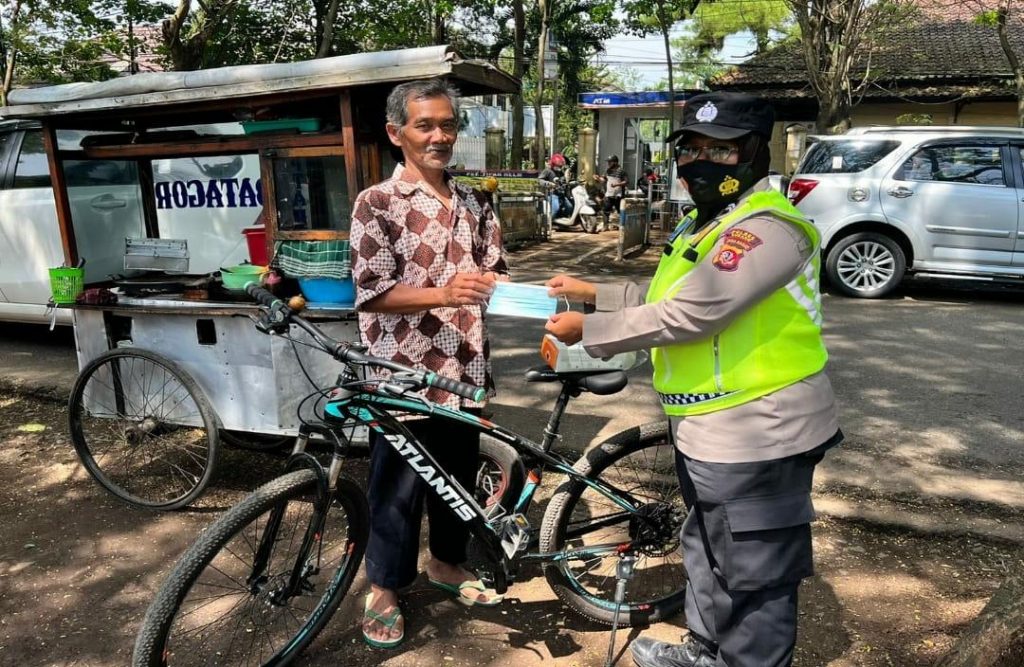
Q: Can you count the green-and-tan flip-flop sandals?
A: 2